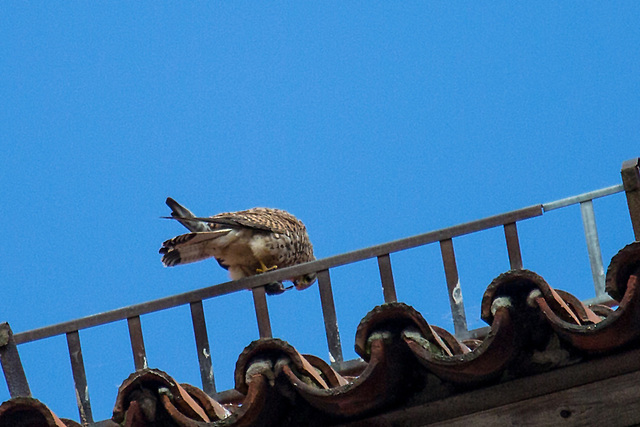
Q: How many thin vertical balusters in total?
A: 9